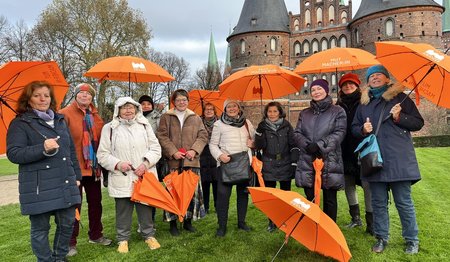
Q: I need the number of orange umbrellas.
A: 11